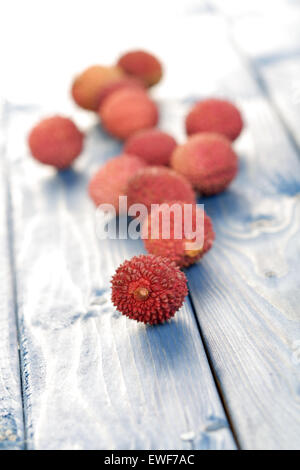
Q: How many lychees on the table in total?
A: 11